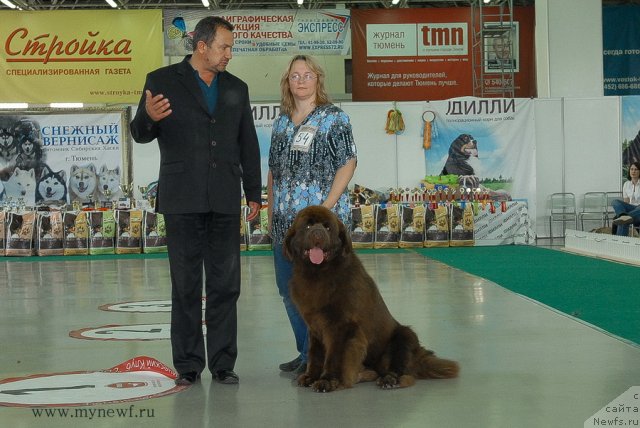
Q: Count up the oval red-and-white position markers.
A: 3